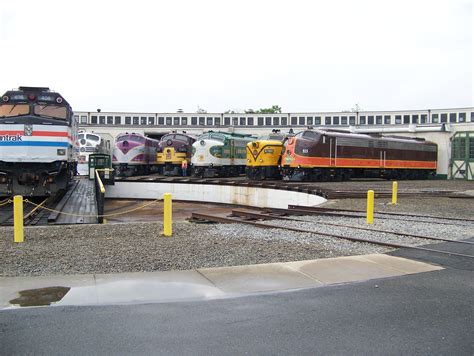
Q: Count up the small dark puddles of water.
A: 1